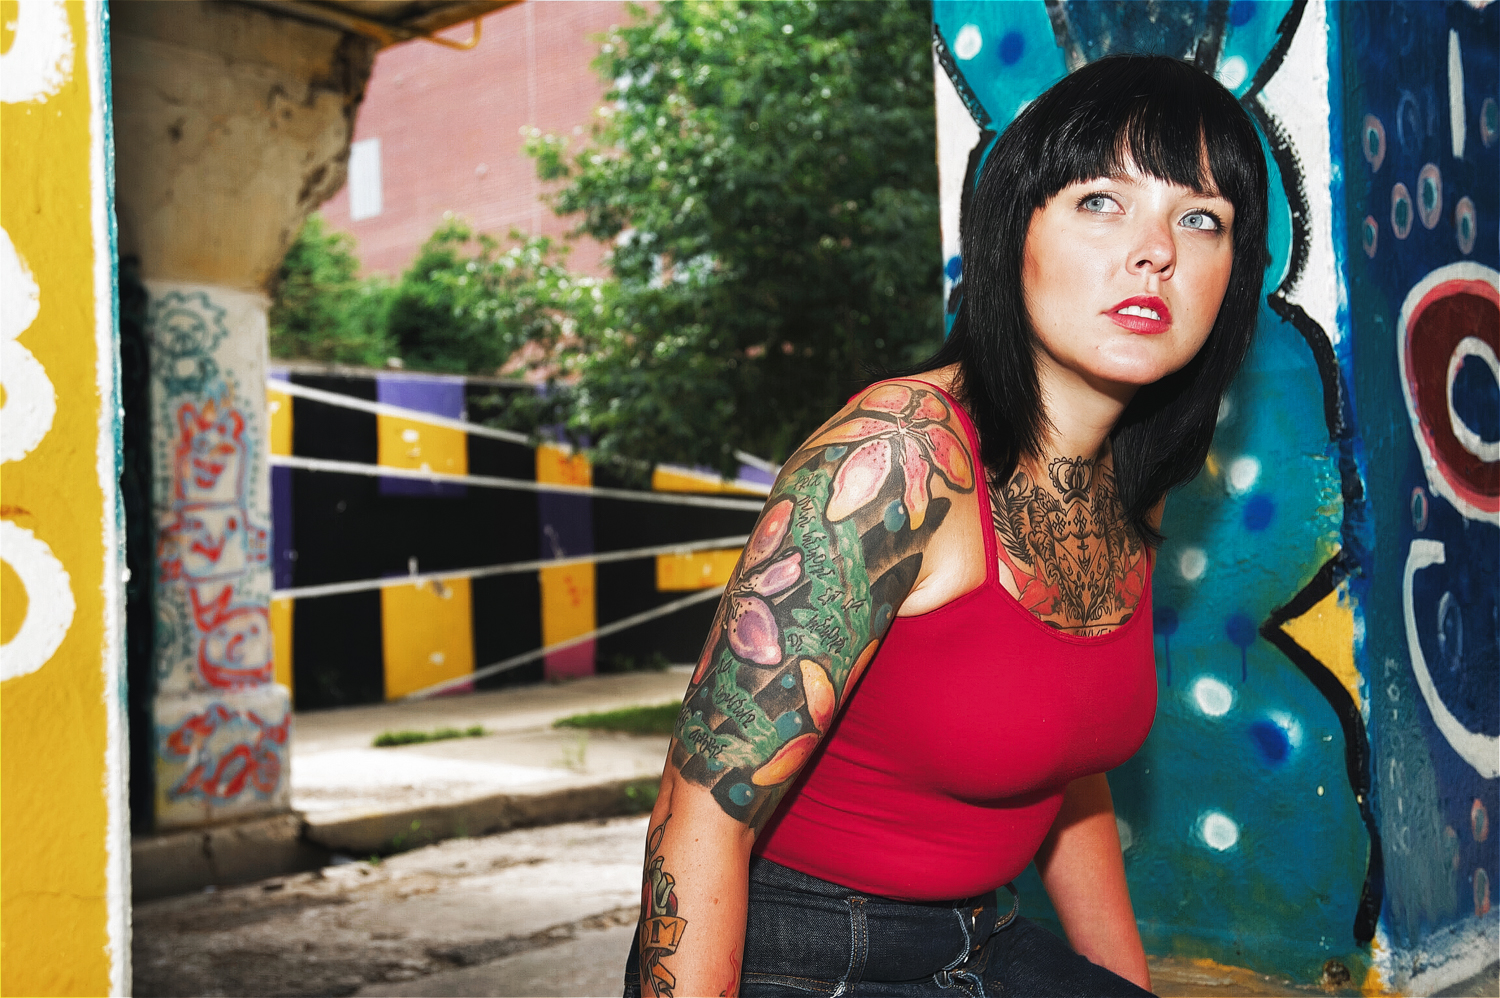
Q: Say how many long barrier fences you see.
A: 1